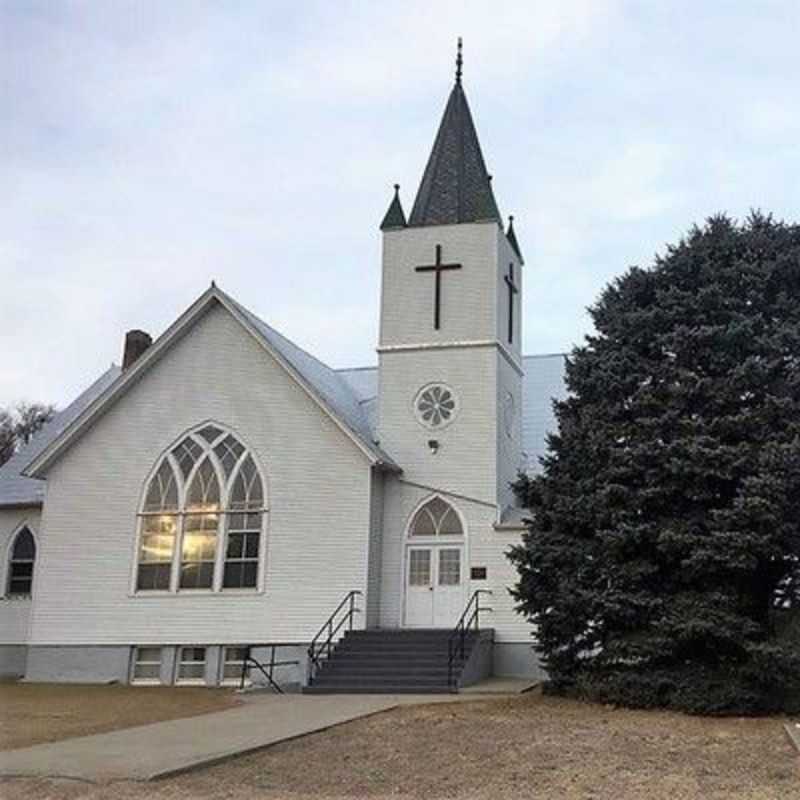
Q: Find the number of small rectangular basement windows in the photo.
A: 3